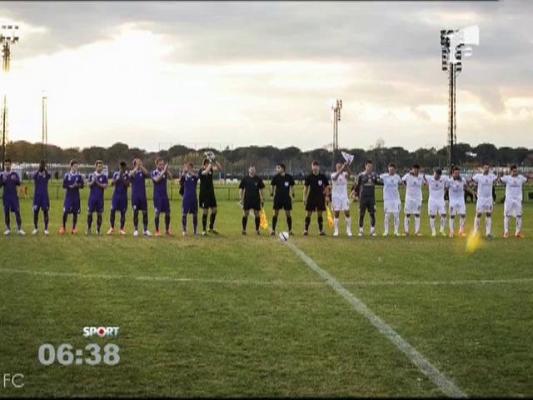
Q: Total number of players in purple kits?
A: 8